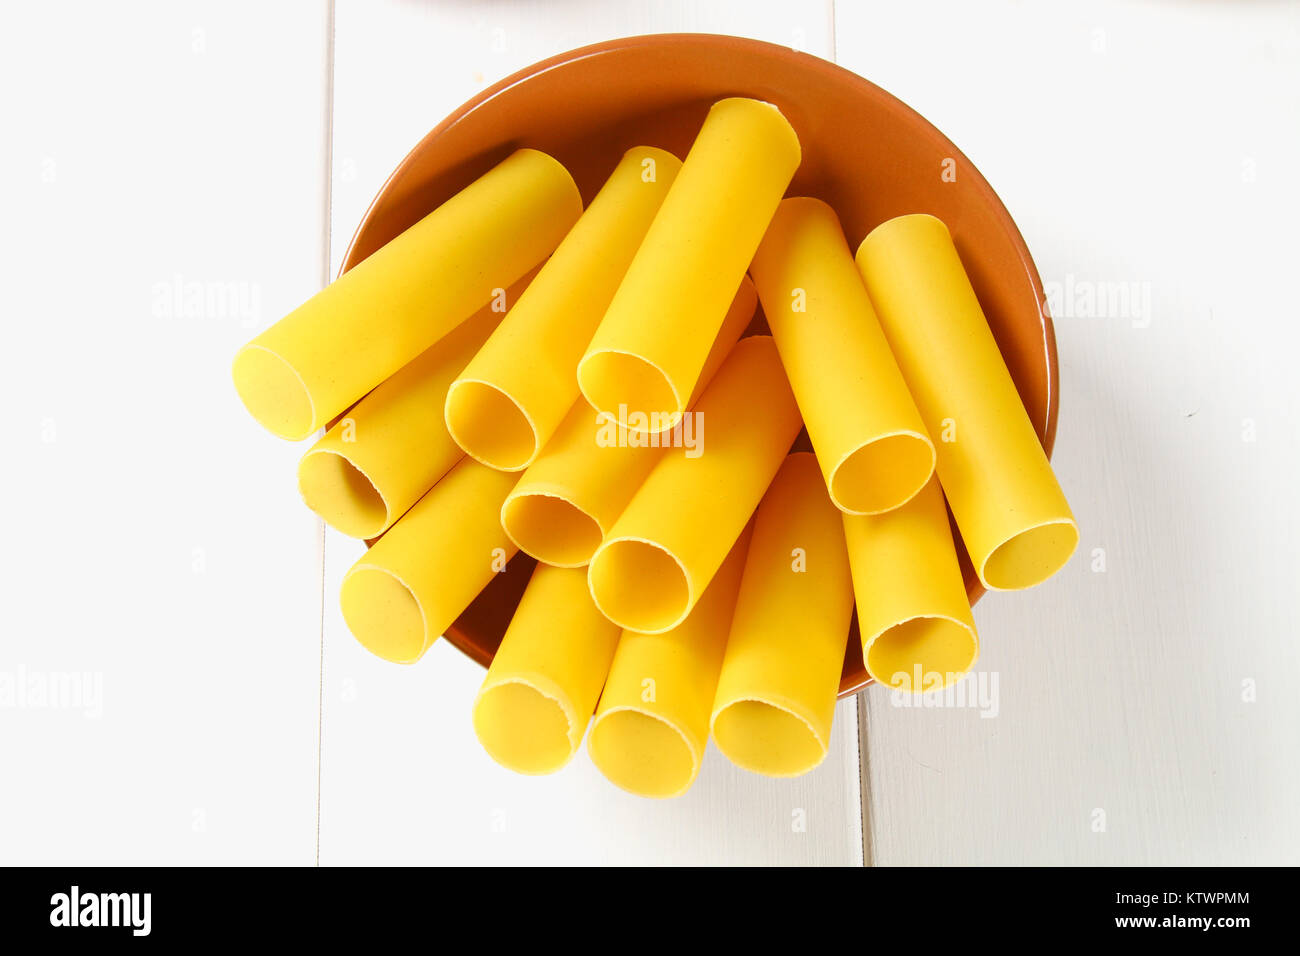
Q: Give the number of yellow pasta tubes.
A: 13